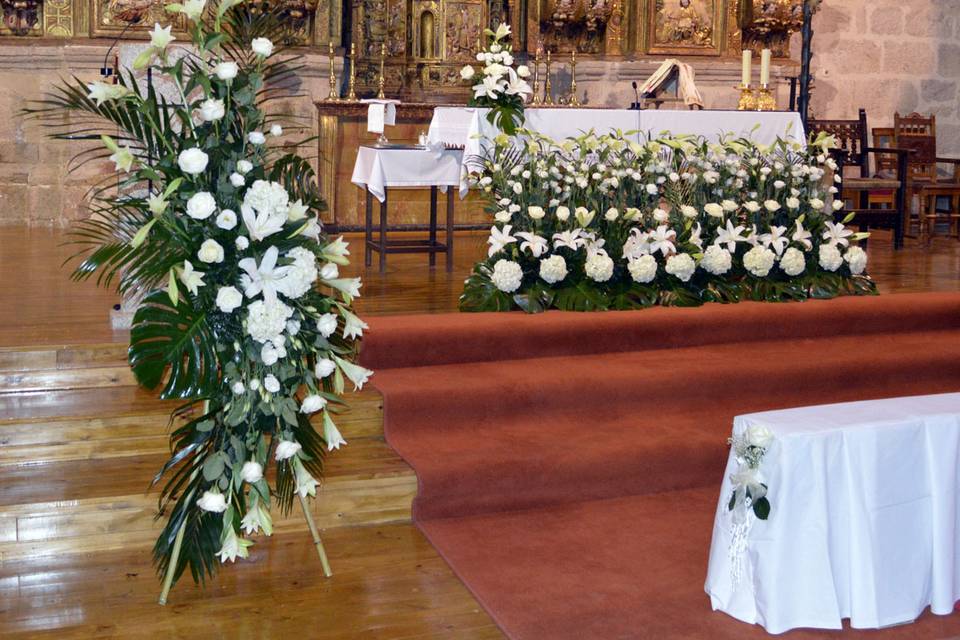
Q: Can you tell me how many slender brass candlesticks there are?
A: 6